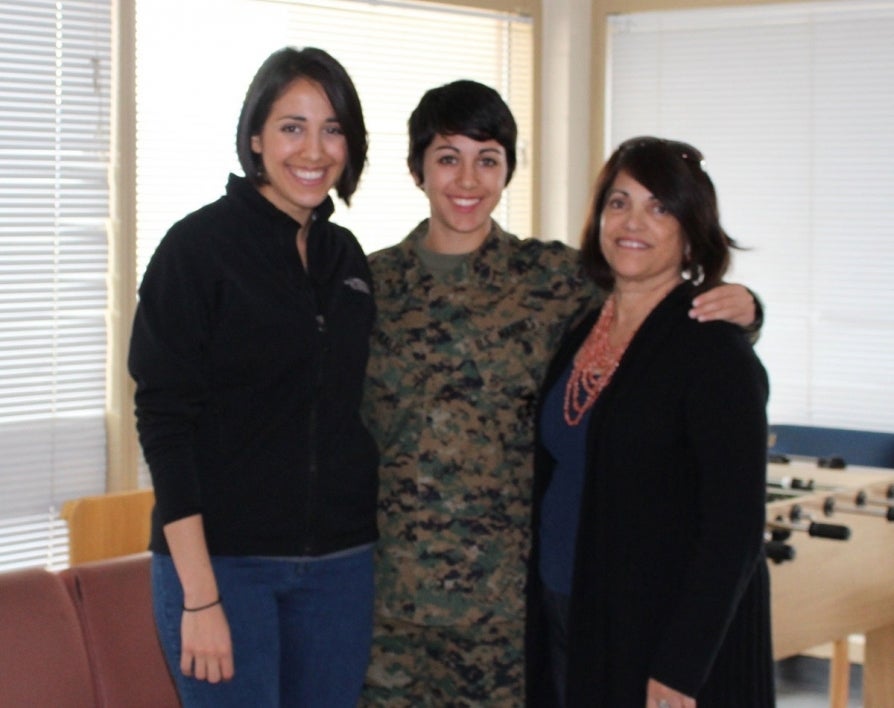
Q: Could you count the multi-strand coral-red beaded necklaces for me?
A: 1